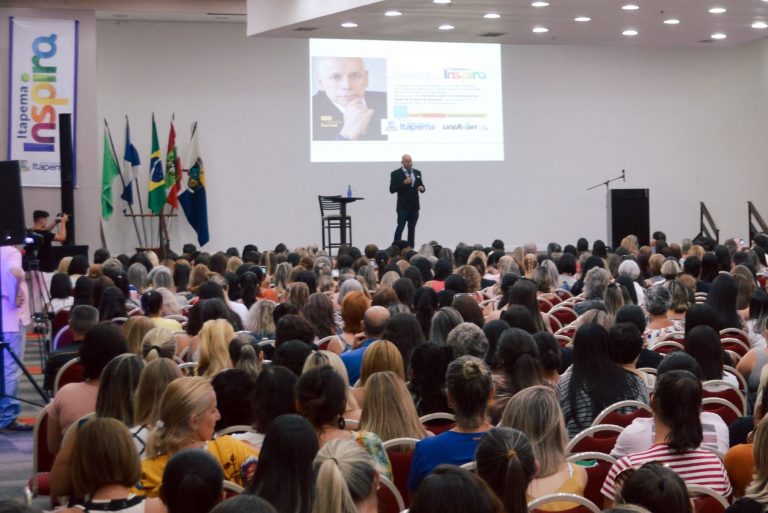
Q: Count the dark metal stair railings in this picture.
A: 2